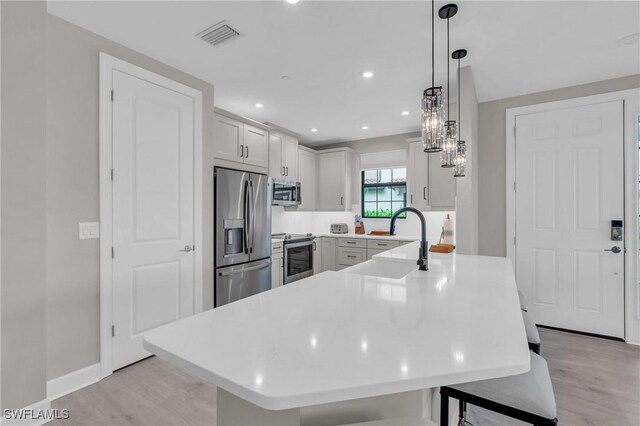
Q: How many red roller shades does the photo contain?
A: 0